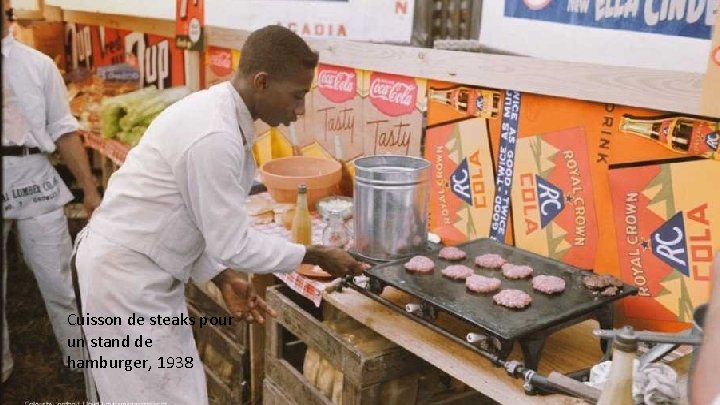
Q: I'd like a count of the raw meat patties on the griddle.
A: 8